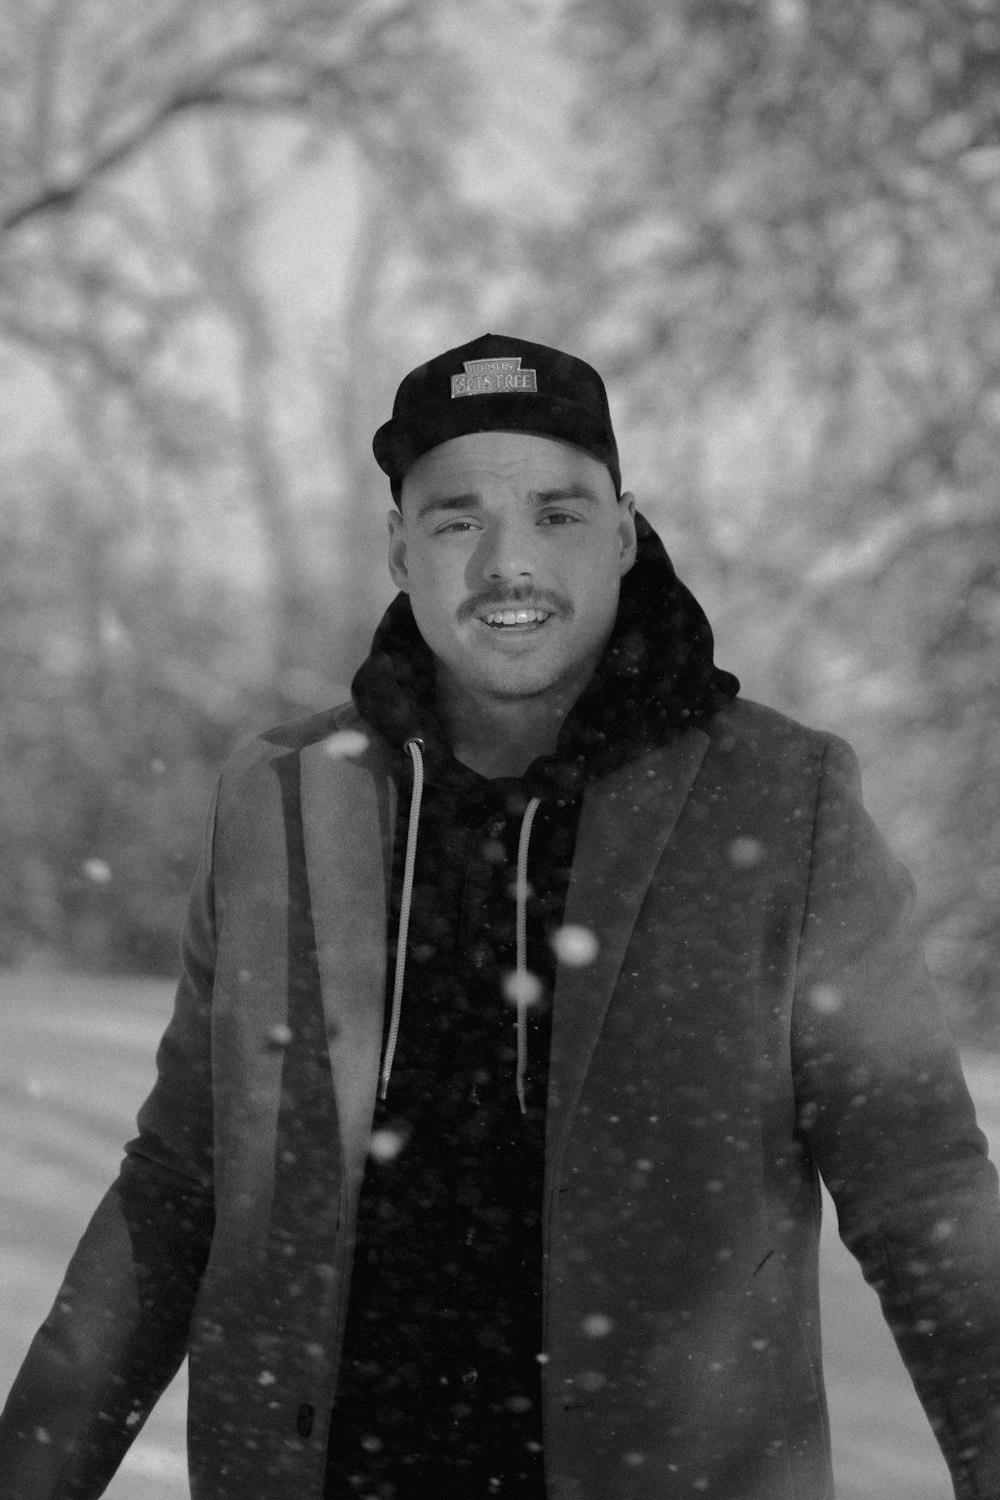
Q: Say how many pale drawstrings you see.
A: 2